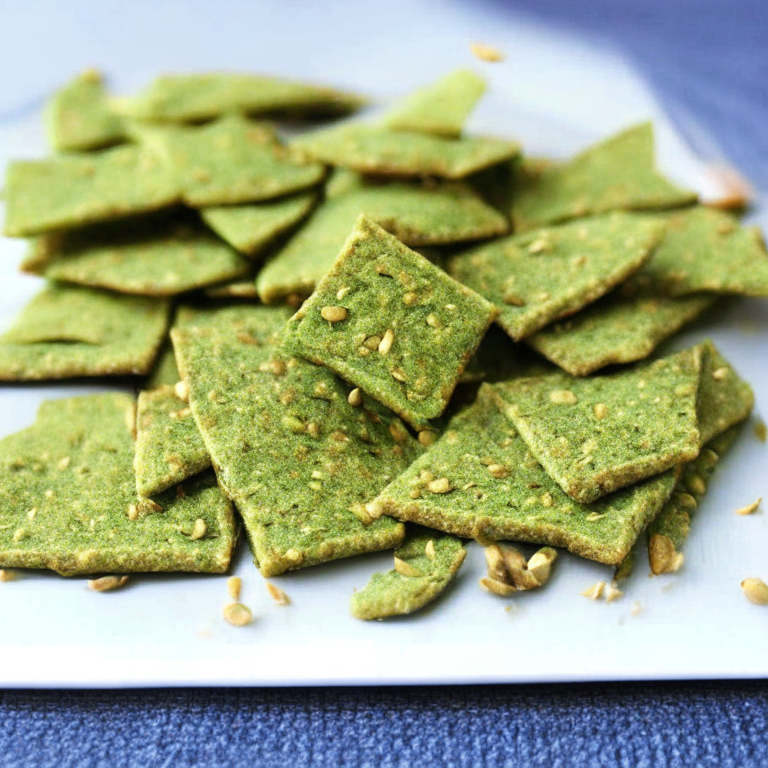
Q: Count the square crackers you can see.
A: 1